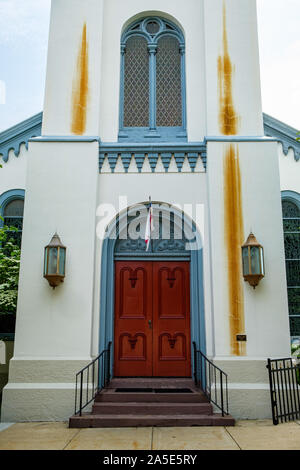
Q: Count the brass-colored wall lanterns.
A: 2